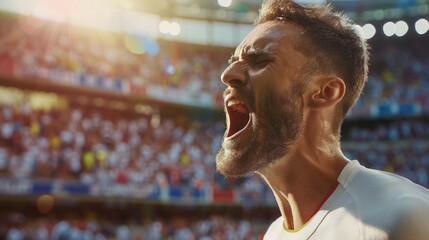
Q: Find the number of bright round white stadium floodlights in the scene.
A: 8